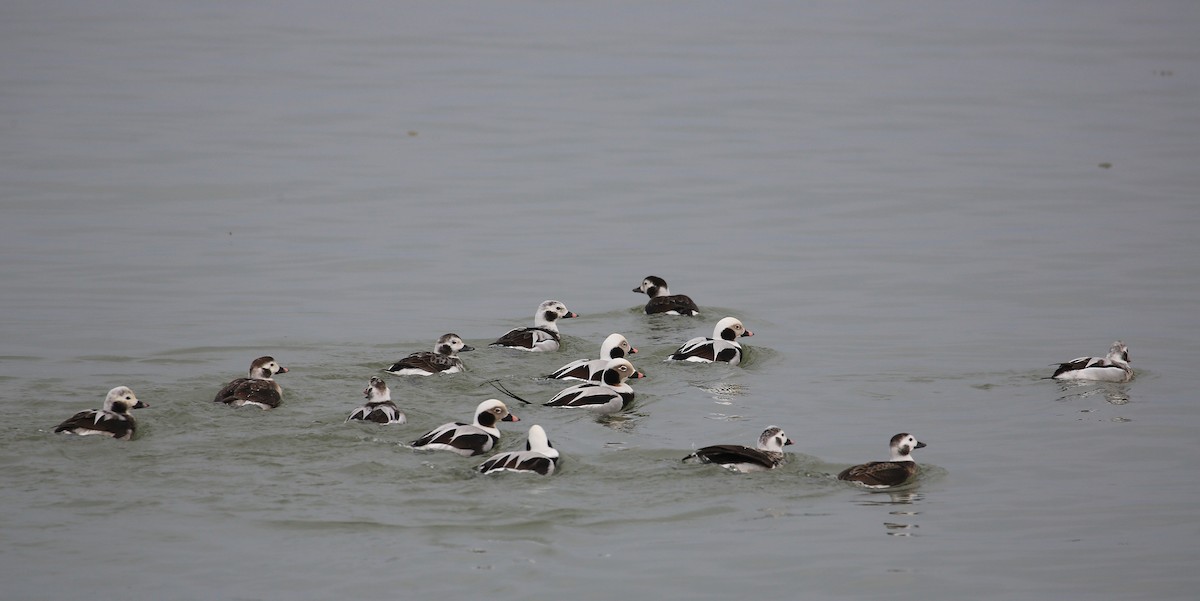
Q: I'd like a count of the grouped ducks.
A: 13